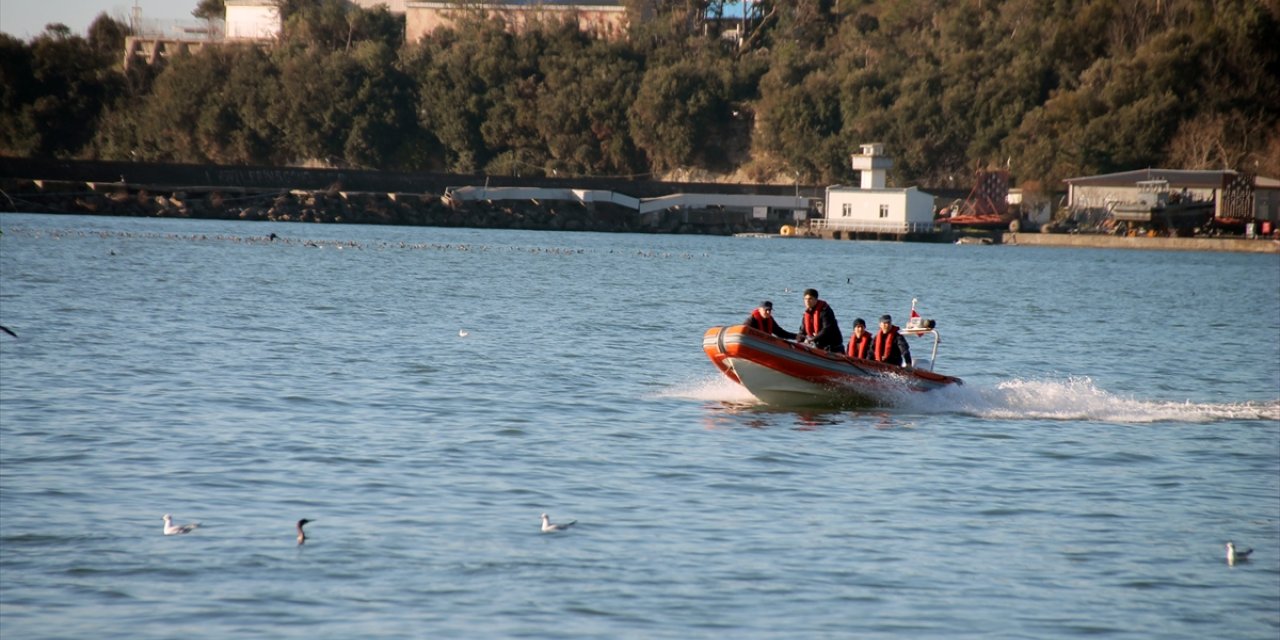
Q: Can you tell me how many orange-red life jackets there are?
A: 4